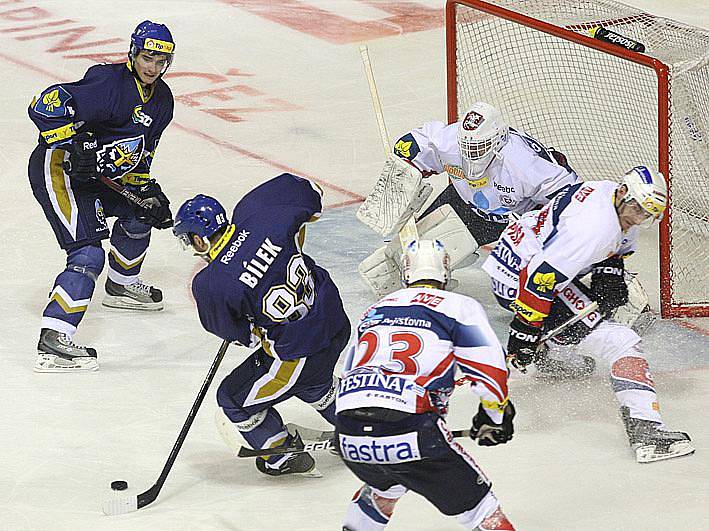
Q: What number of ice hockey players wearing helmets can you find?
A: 5